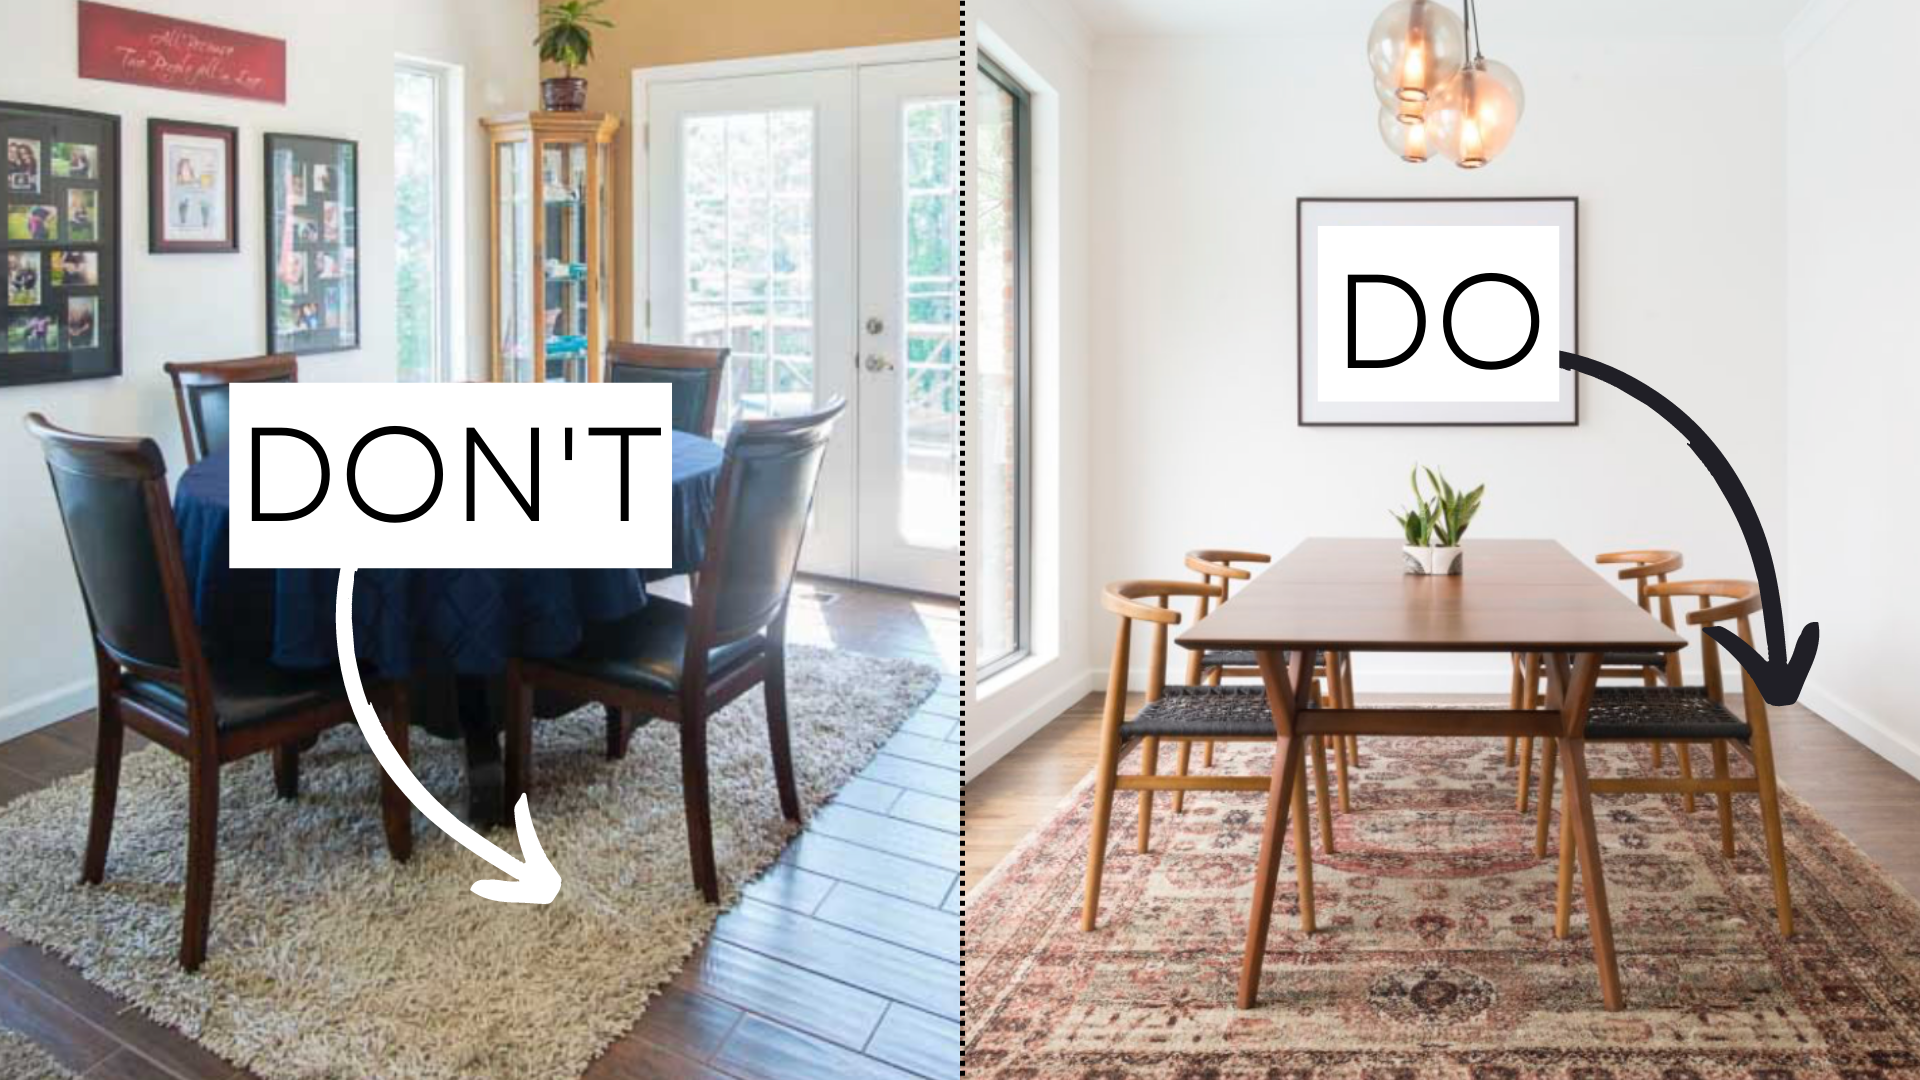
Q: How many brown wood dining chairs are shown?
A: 8